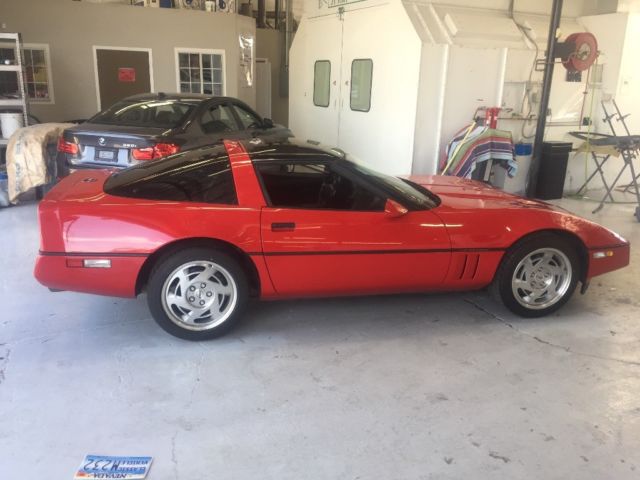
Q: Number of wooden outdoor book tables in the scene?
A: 0